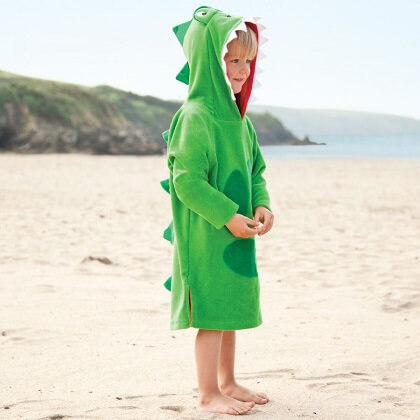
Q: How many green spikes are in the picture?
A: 6